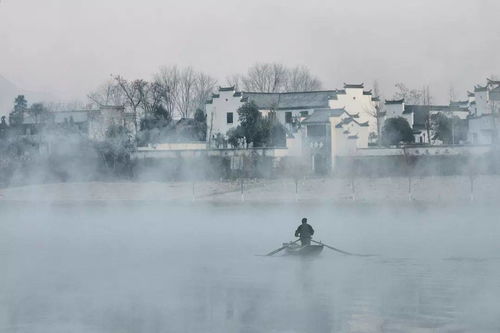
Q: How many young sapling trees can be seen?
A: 6